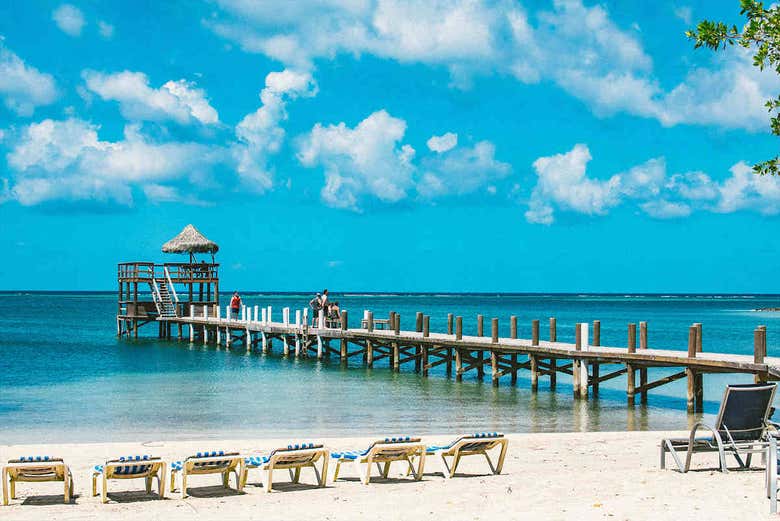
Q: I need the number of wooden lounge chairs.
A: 6